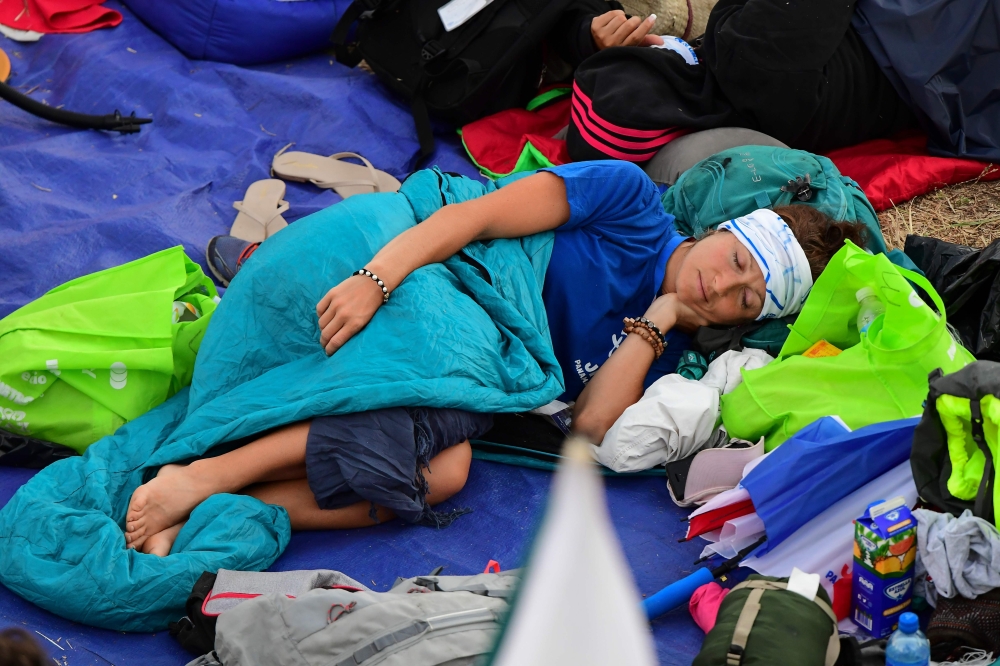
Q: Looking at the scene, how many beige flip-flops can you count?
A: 2